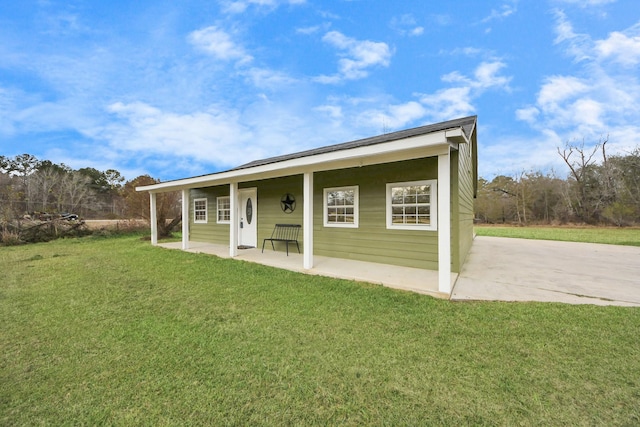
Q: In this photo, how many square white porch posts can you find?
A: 5